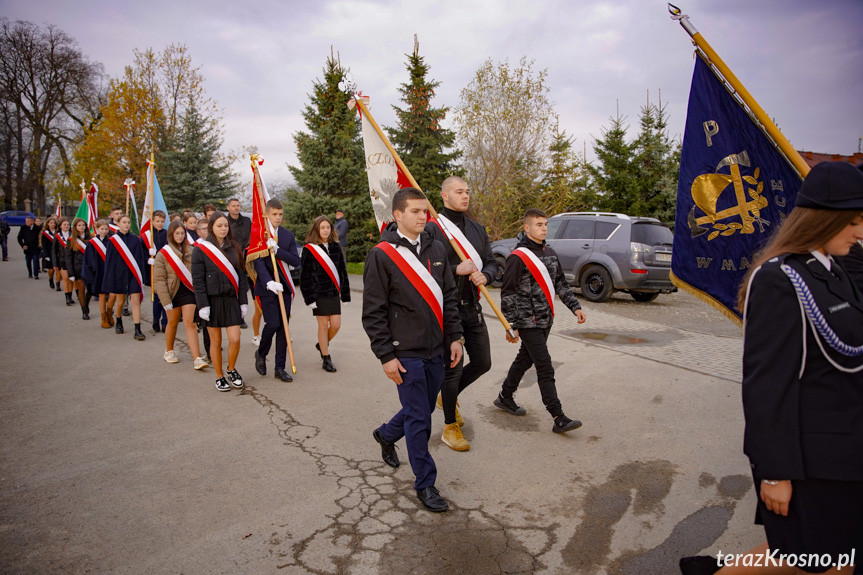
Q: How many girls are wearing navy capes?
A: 2